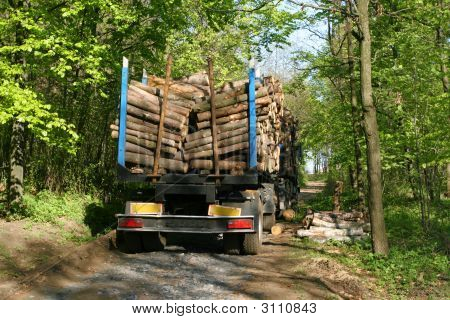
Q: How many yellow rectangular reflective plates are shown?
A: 2